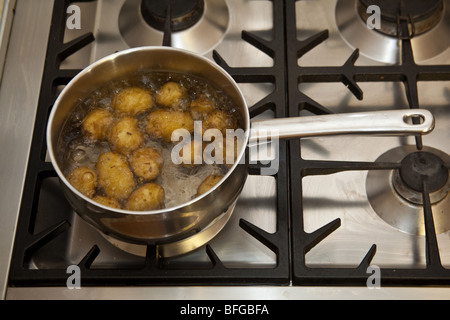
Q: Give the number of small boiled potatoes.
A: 15